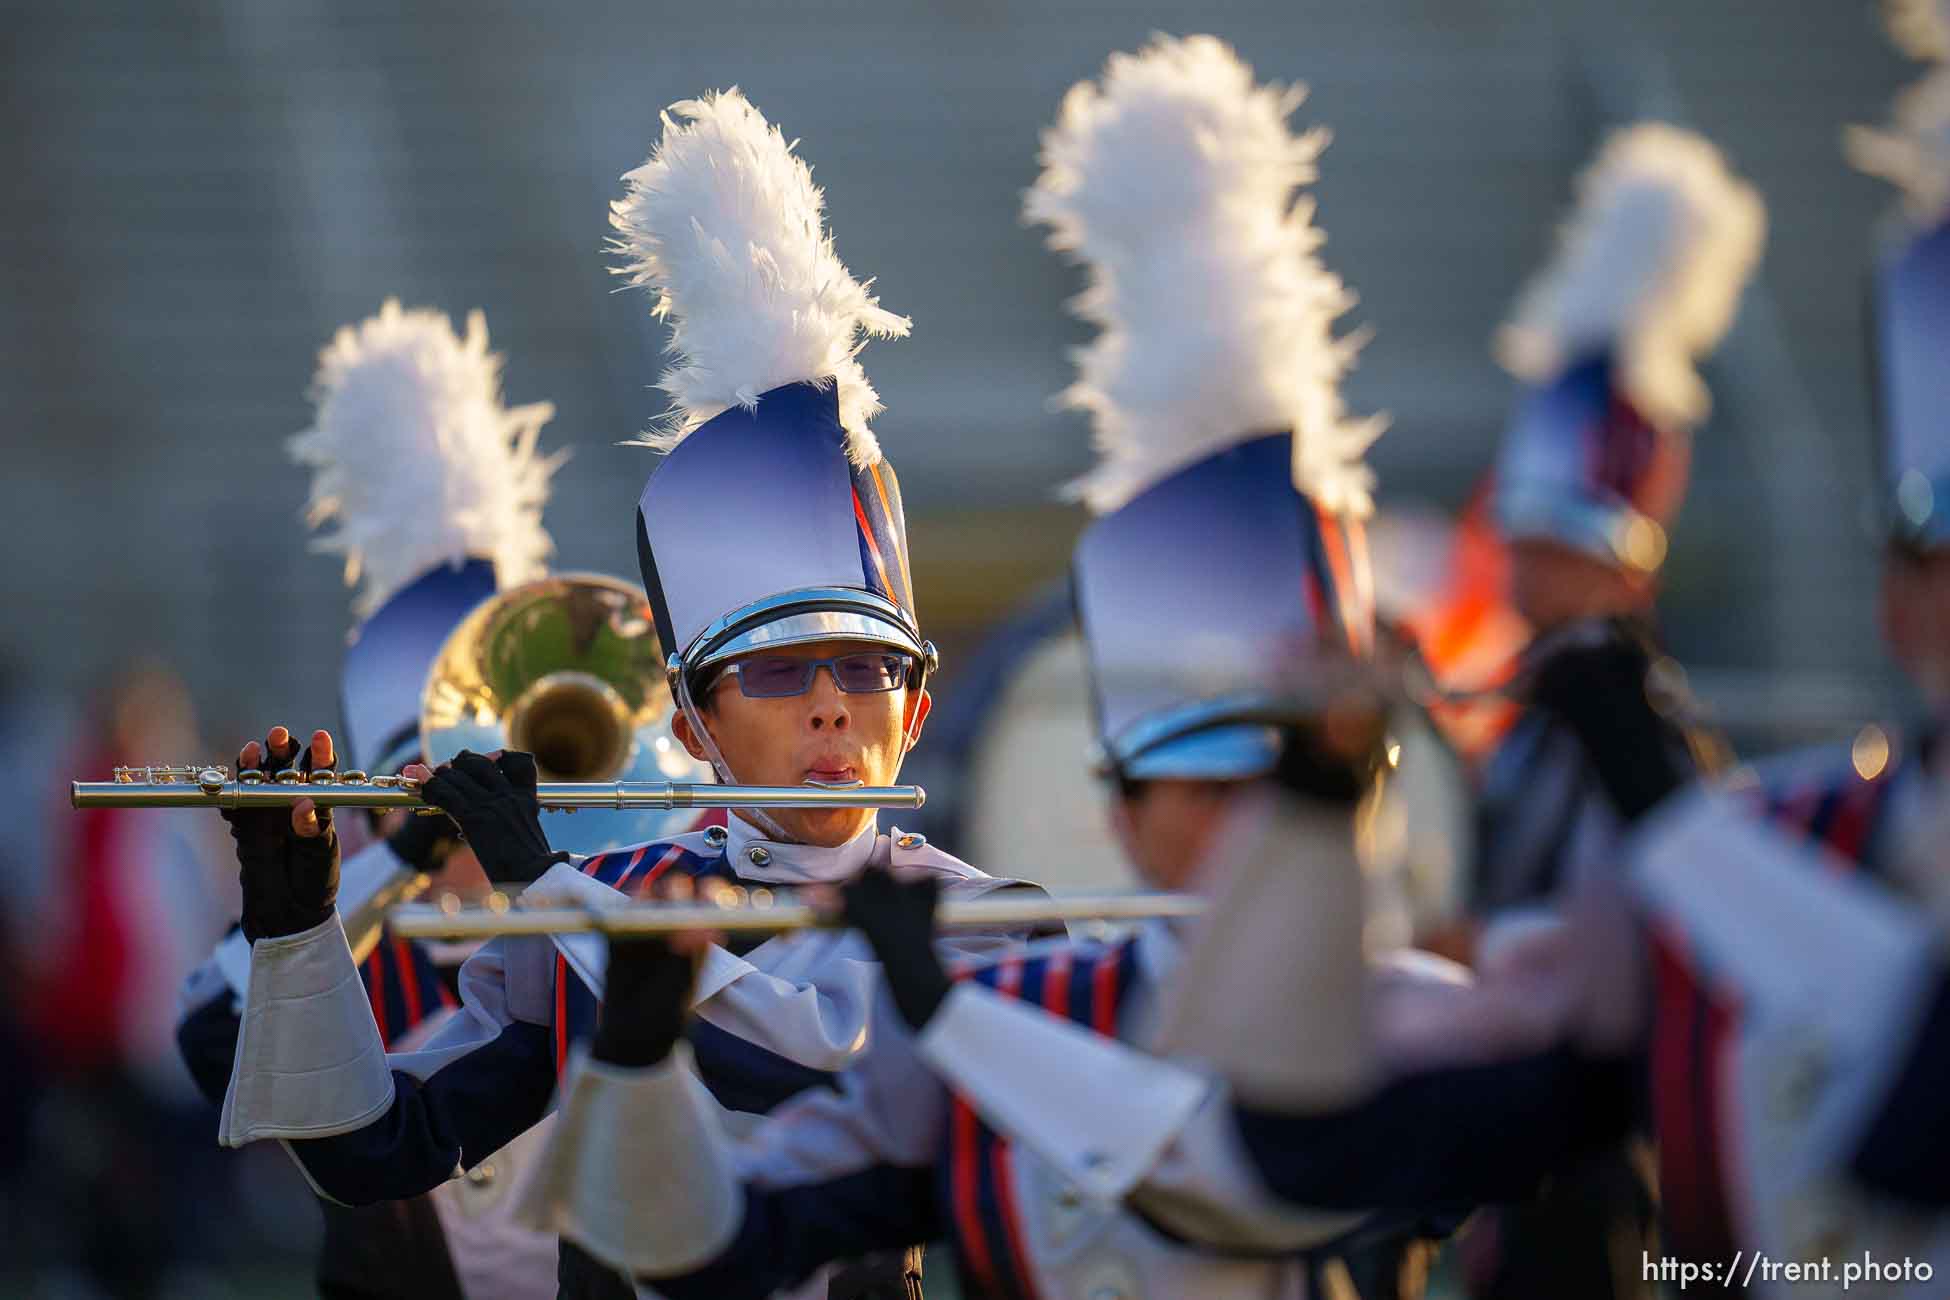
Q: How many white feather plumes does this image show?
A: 5